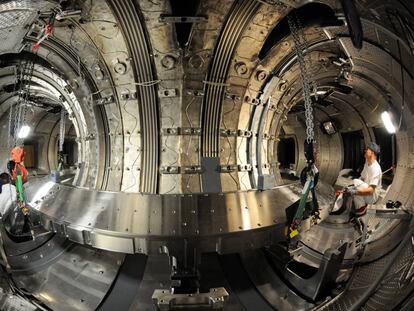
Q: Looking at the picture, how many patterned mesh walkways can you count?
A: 1